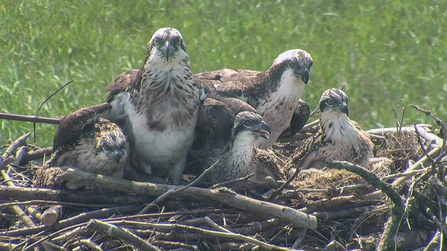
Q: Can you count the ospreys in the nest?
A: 5